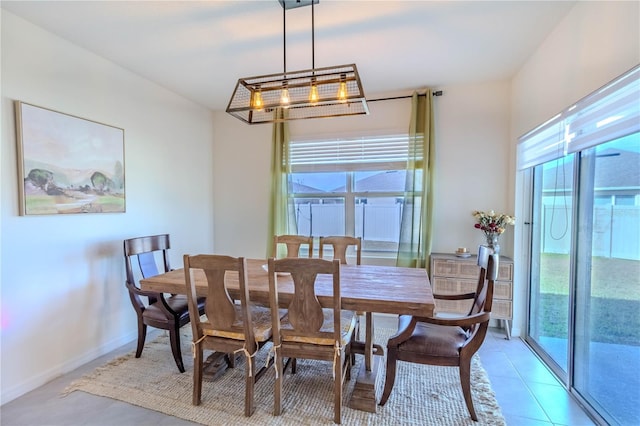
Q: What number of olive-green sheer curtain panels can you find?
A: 2